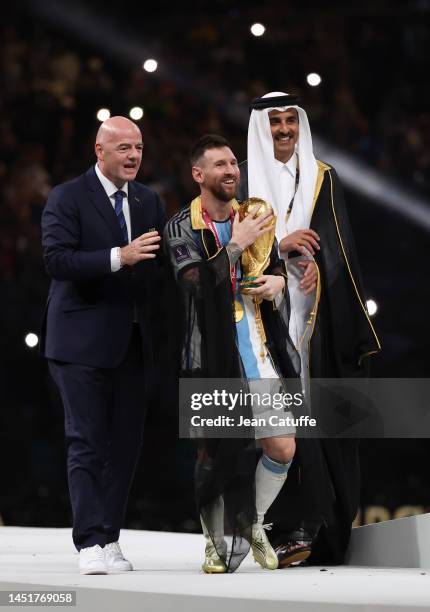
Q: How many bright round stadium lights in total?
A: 7